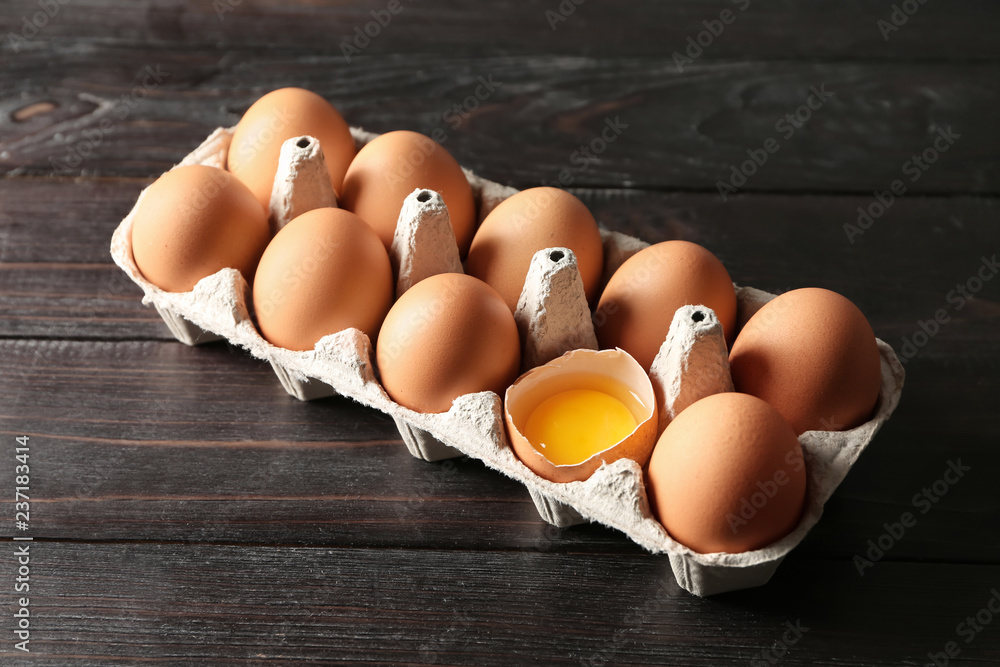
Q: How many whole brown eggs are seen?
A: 9